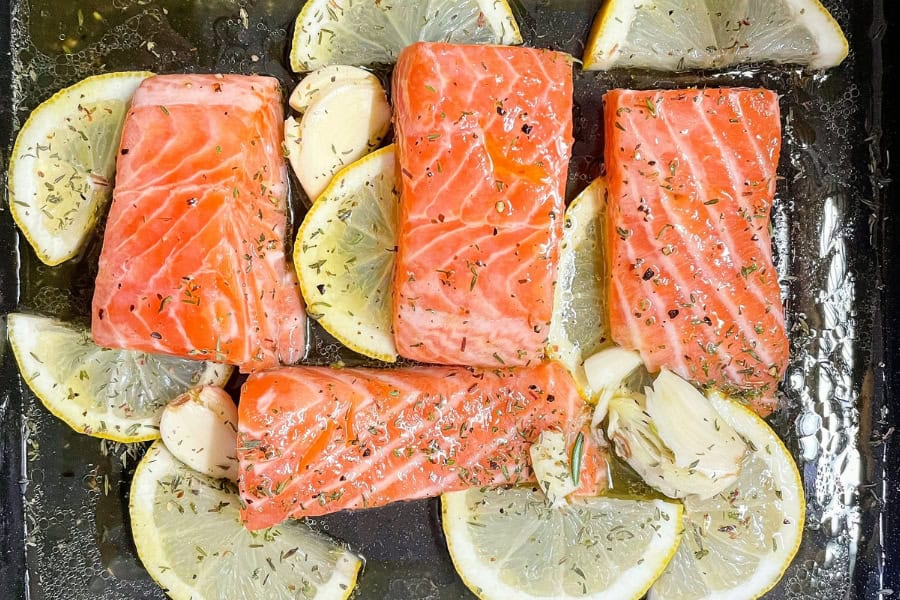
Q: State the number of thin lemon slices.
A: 9